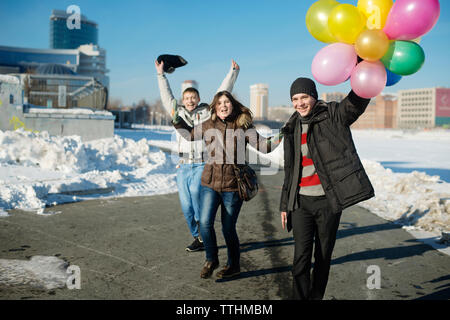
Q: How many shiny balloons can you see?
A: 9